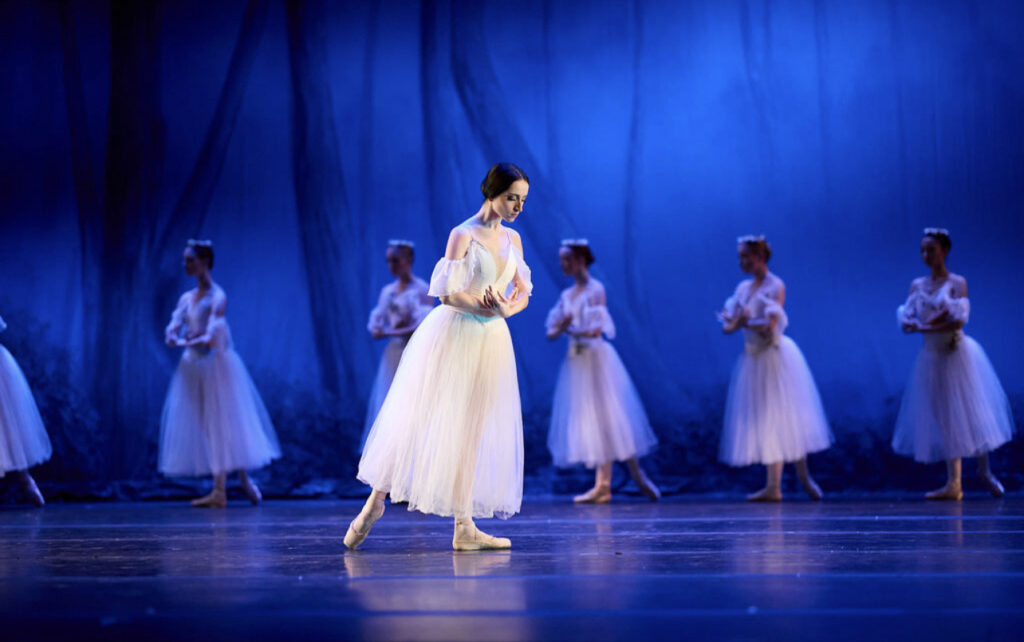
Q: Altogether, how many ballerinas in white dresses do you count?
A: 7